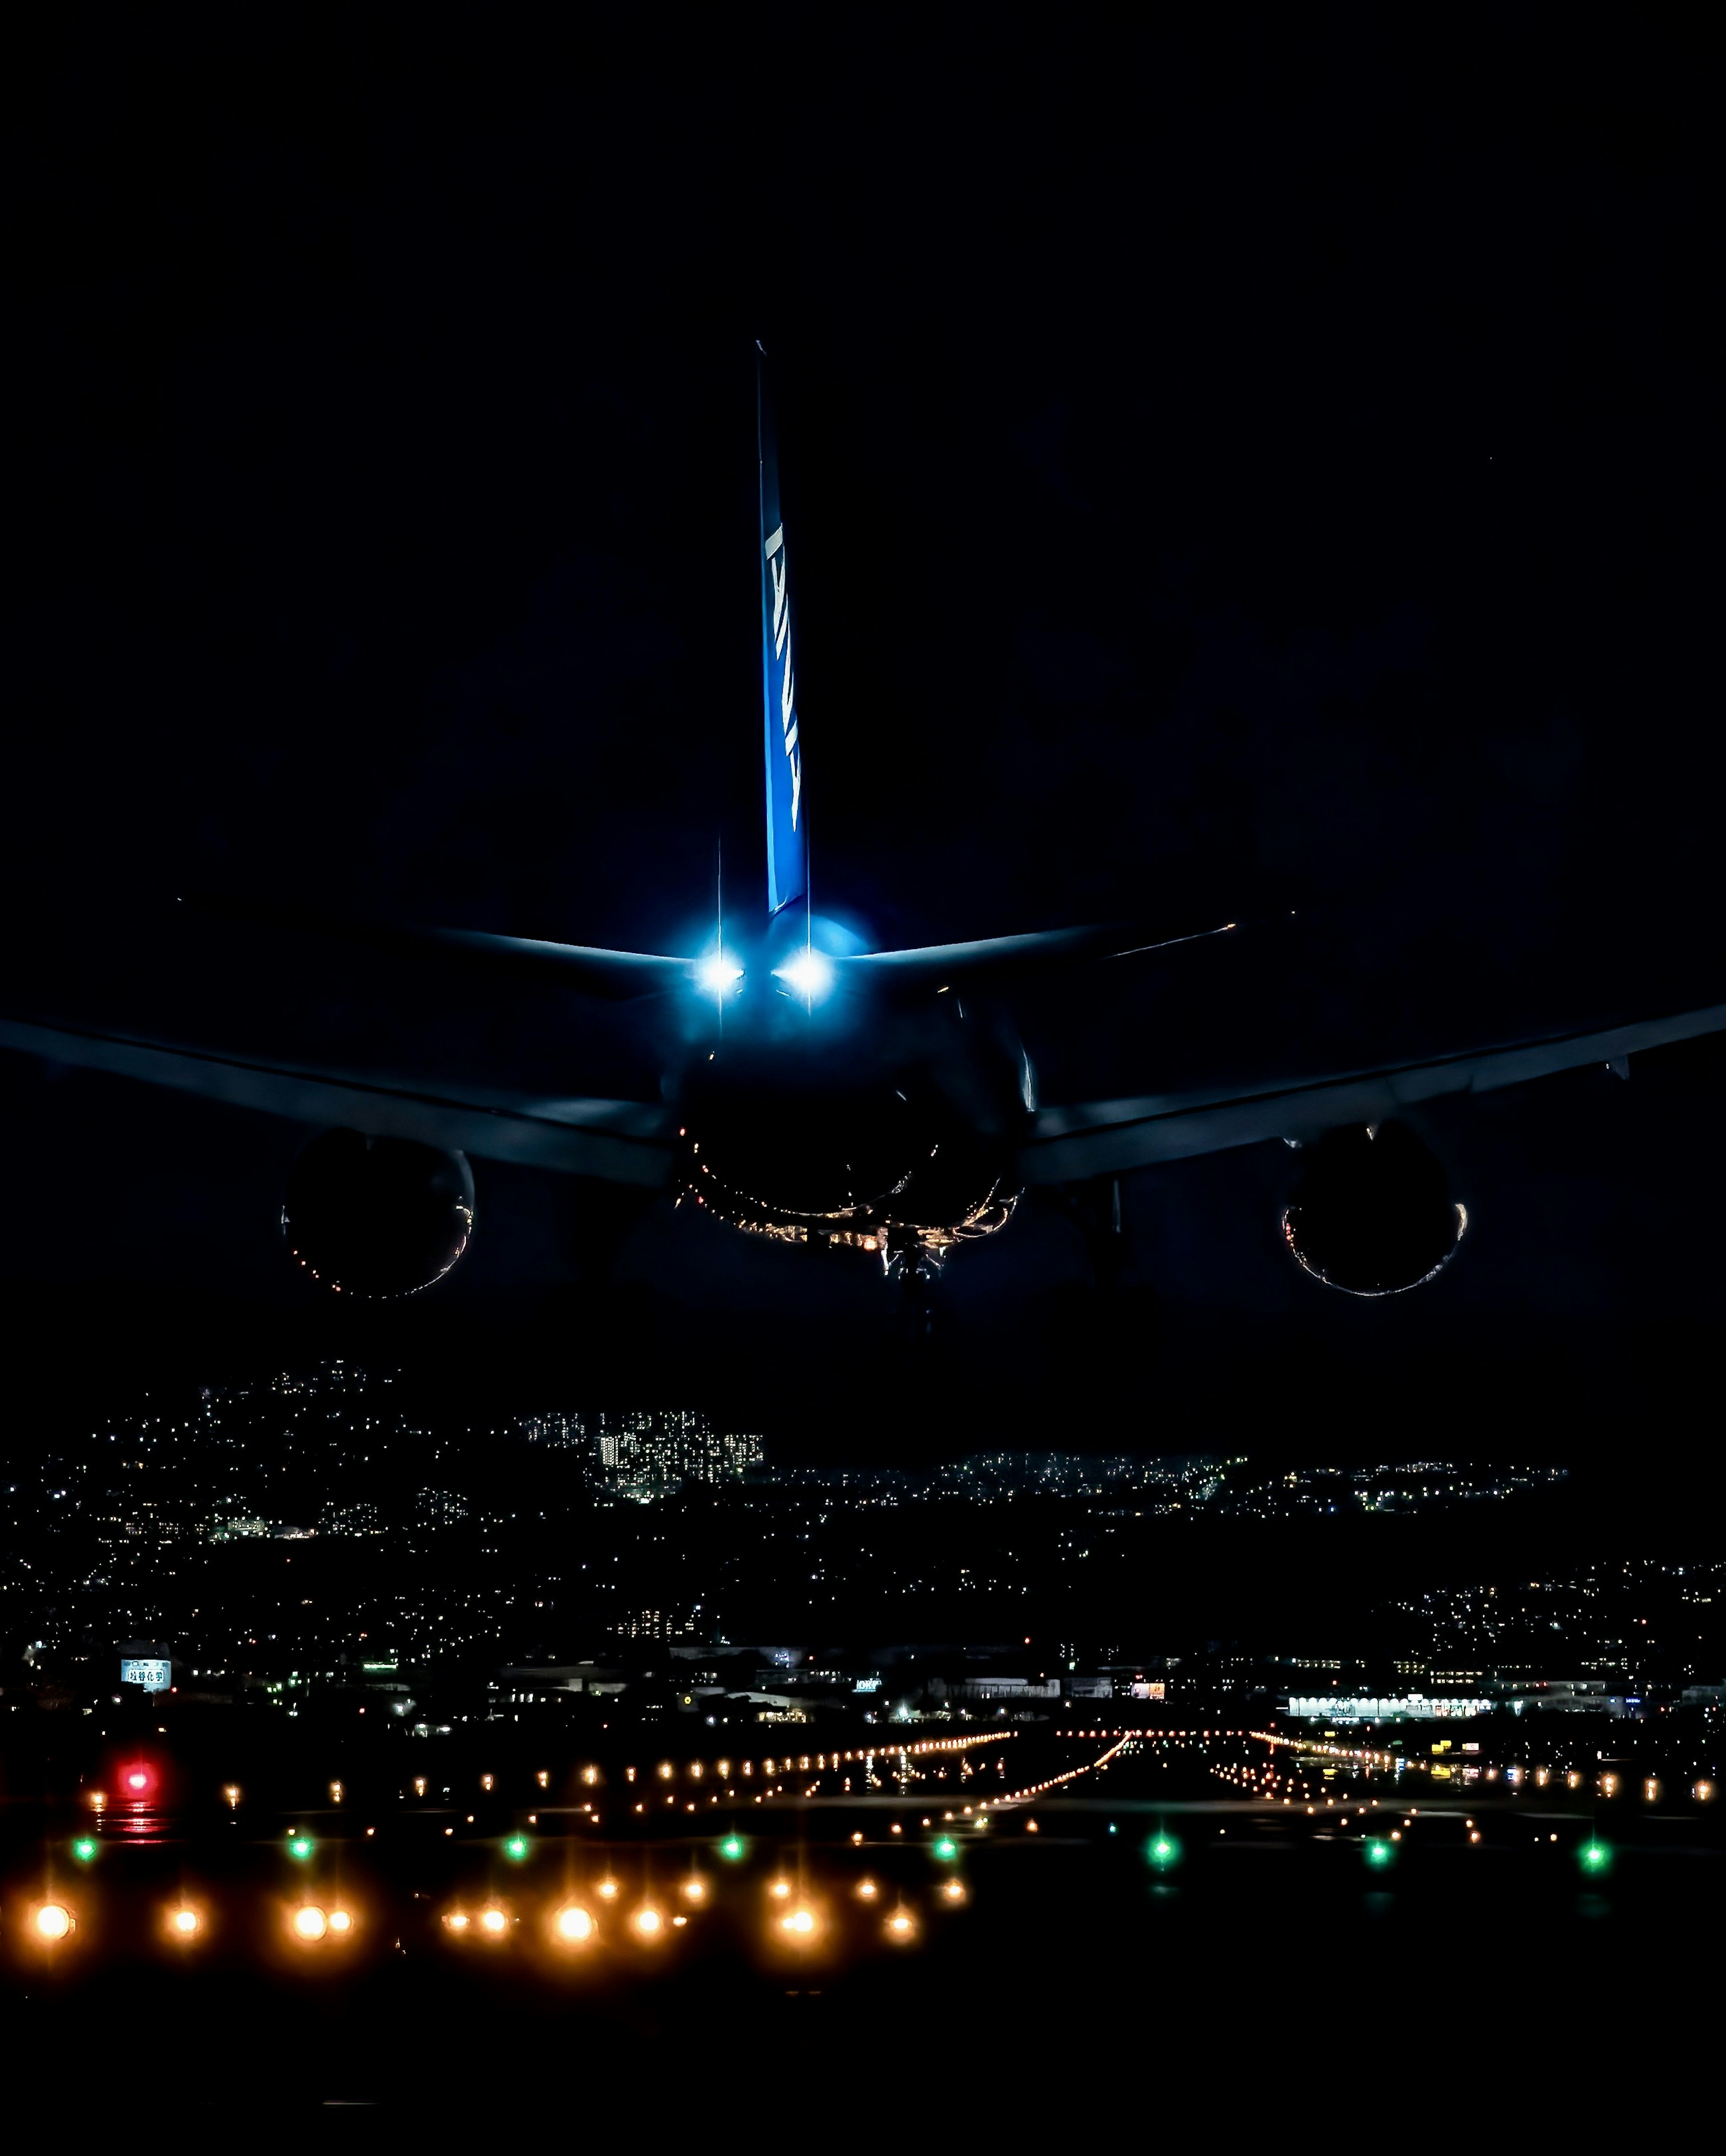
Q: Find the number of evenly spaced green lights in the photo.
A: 8